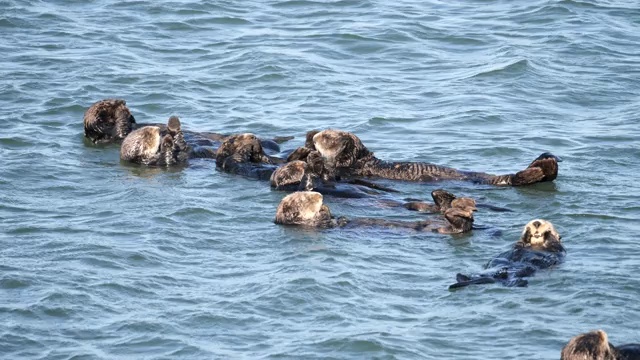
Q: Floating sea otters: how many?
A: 8